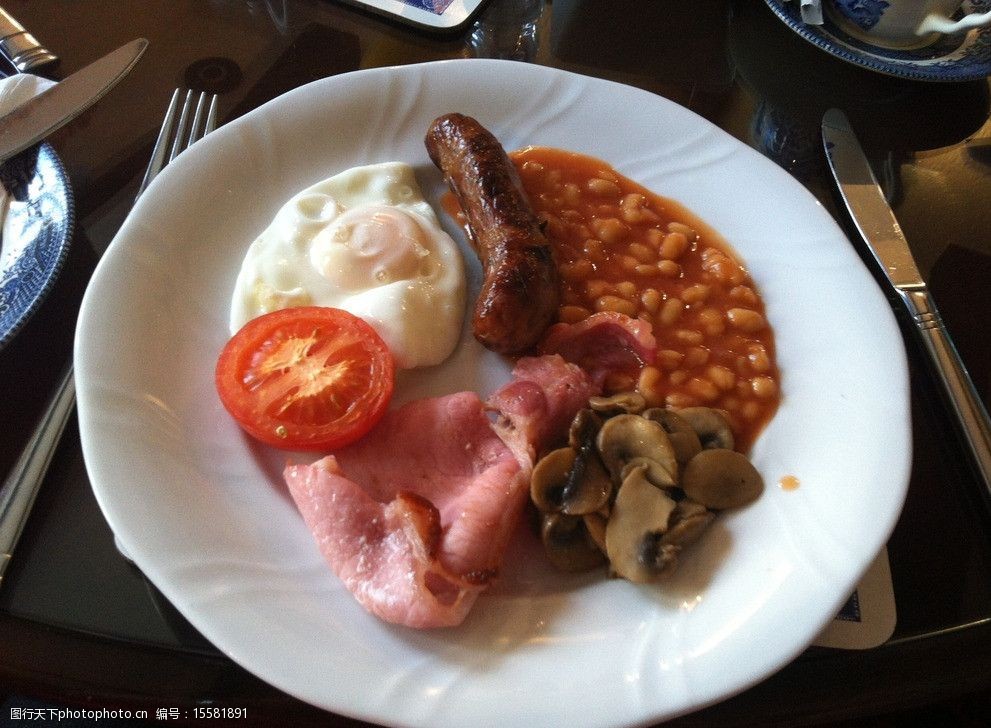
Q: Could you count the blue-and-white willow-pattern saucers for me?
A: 2